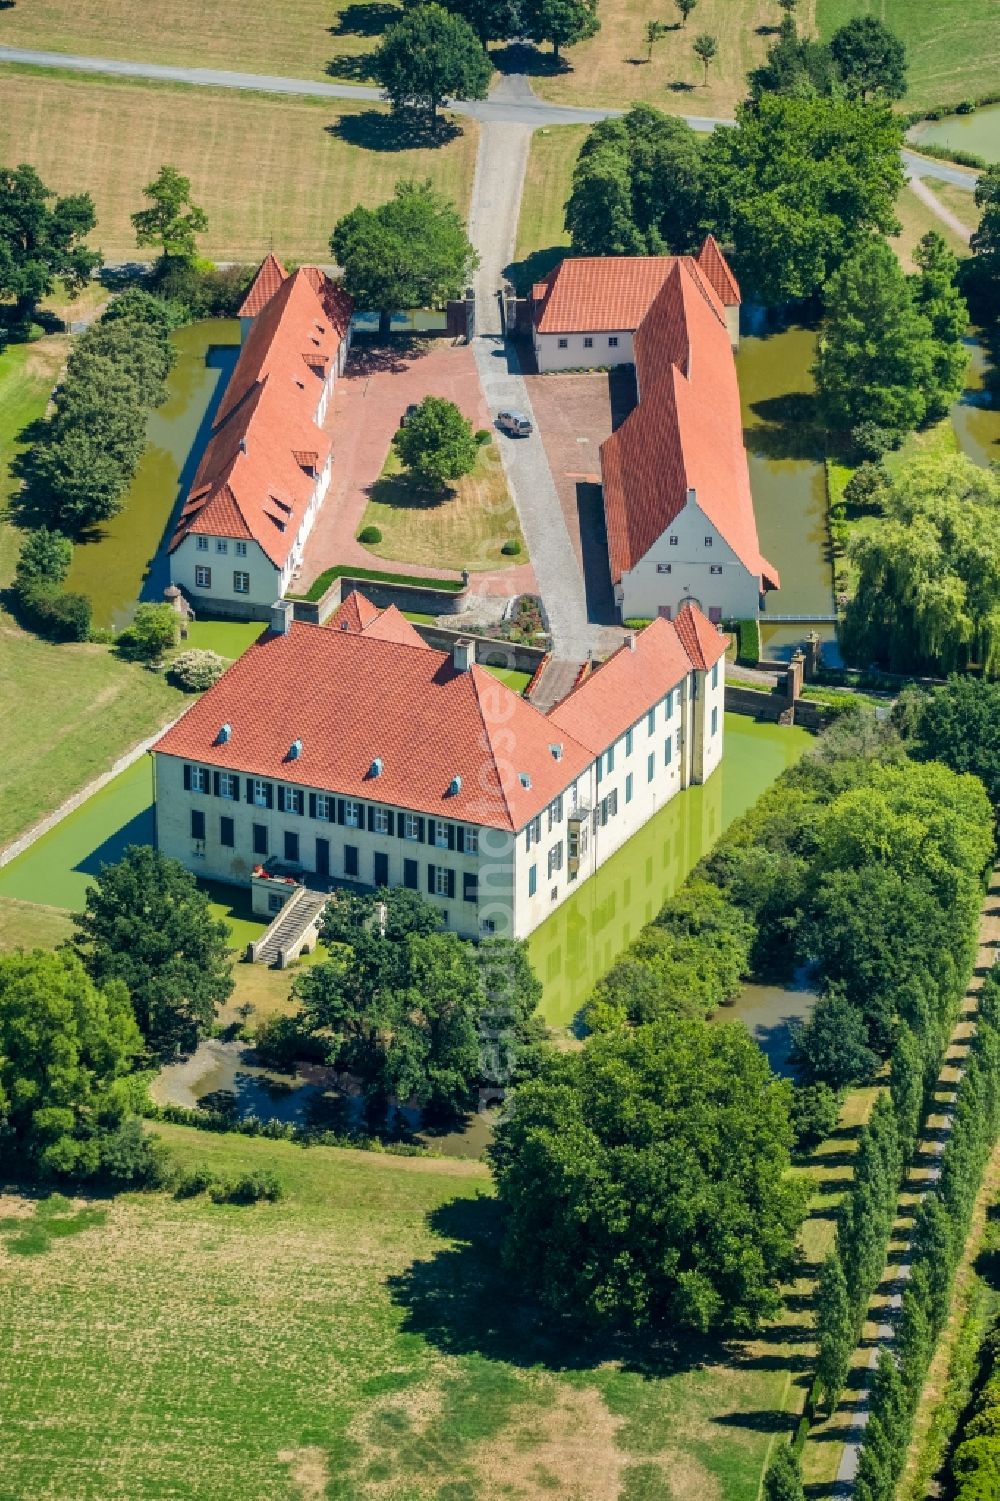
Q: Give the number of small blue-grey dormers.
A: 6